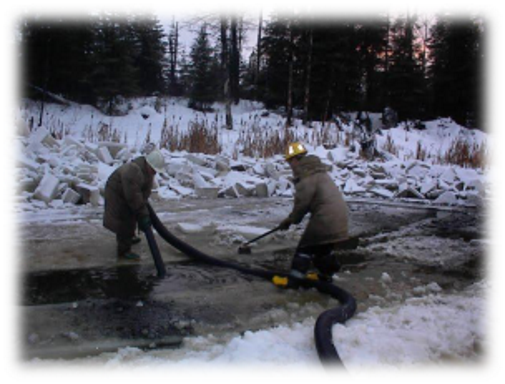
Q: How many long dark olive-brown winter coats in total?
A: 2